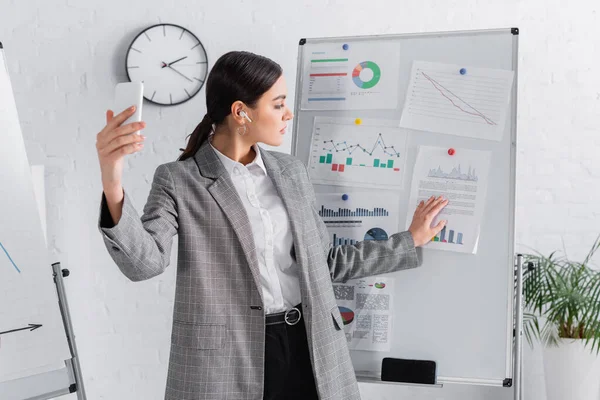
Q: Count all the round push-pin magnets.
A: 5